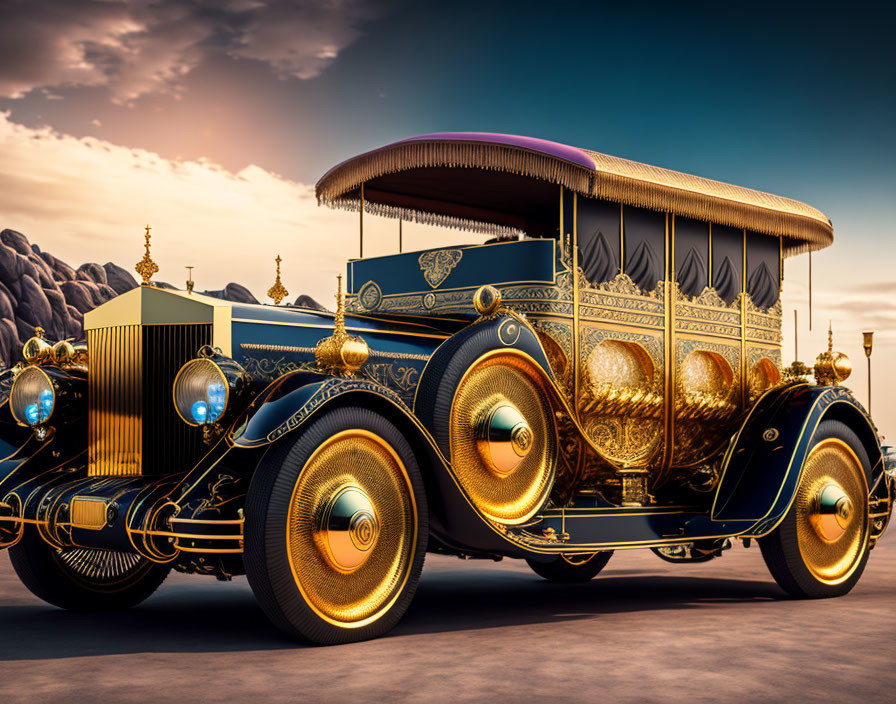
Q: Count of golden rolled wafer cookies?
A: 0